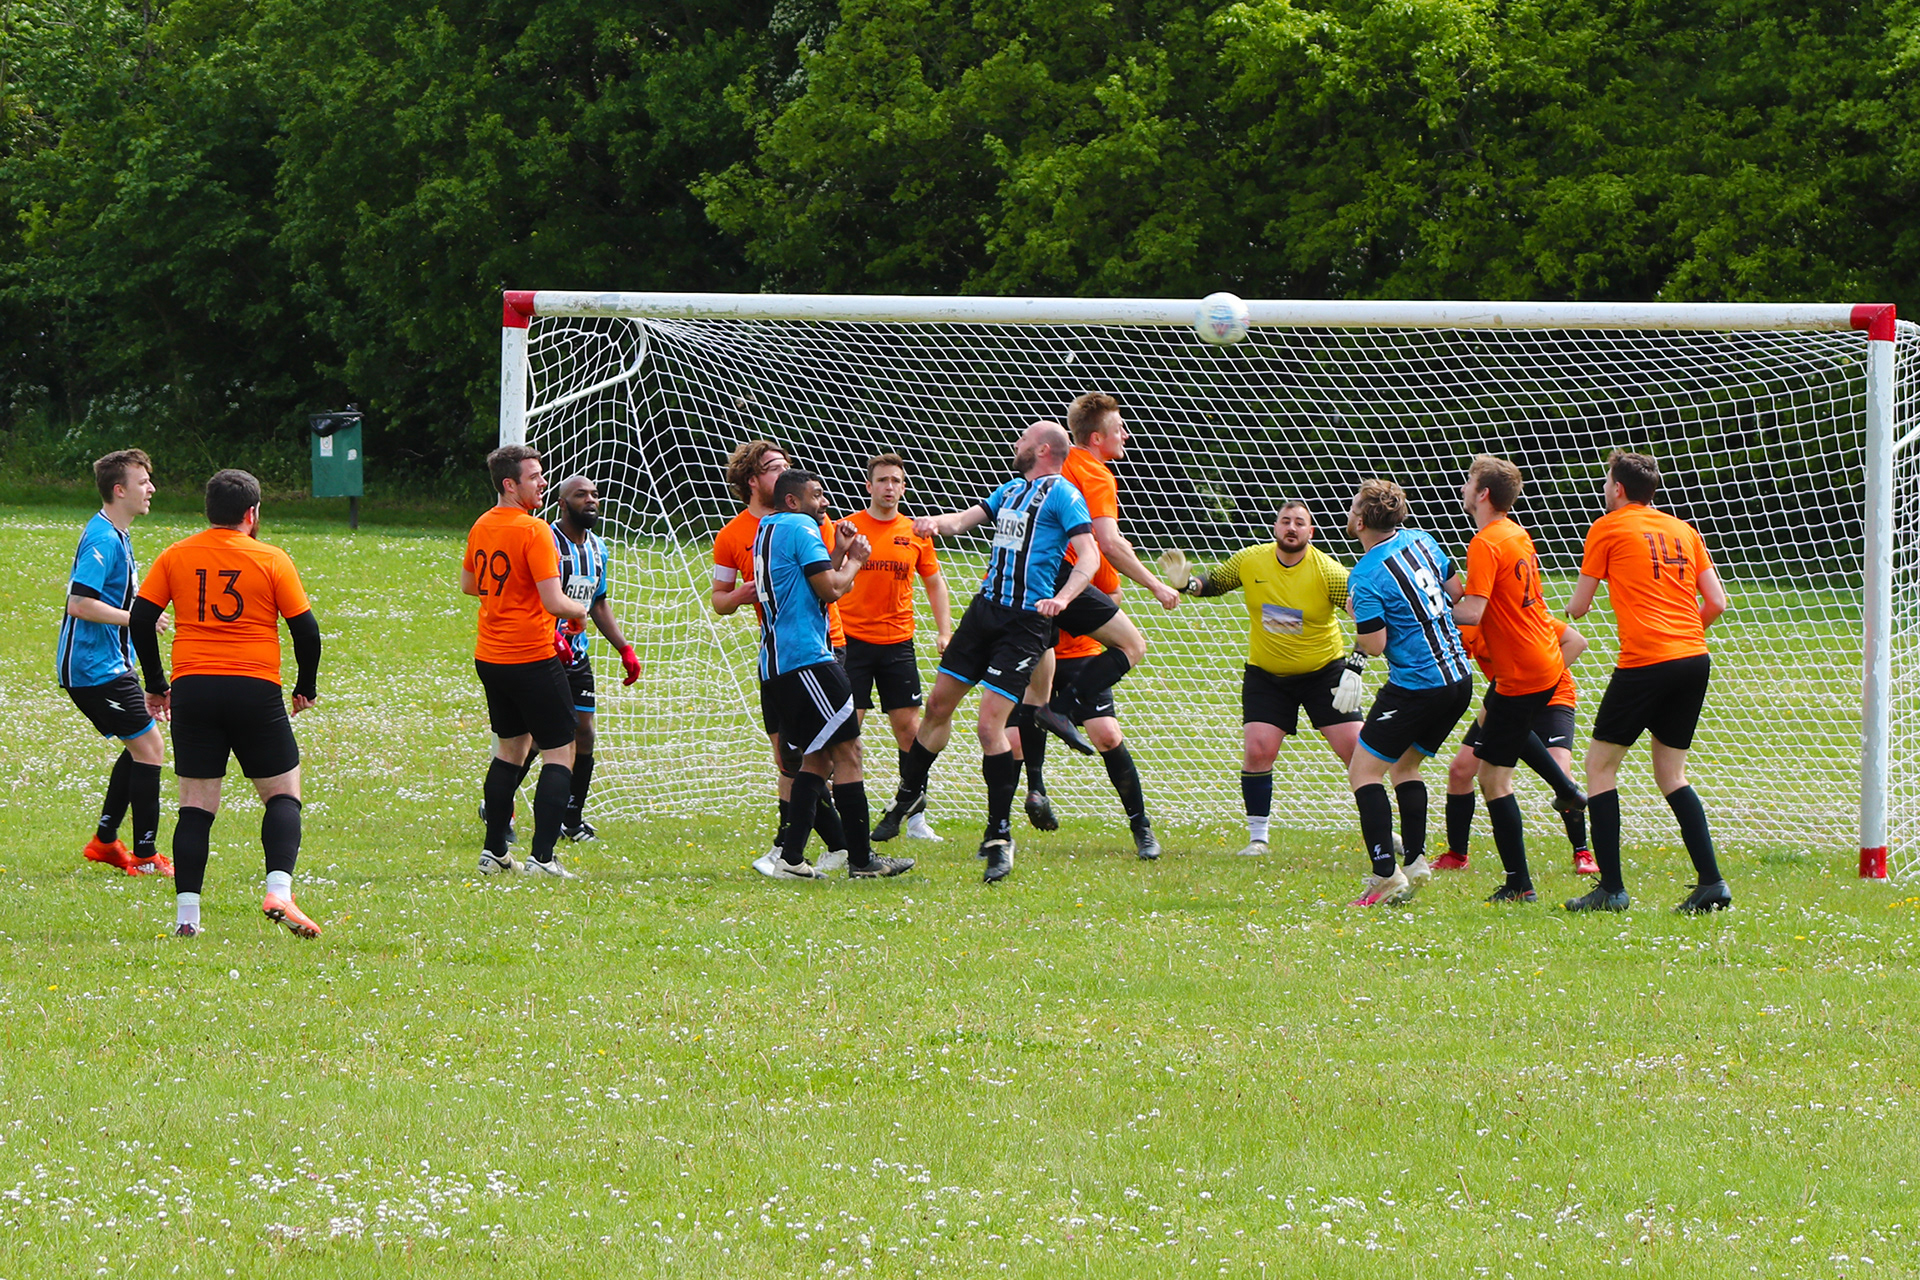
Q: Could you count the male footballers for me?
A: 15